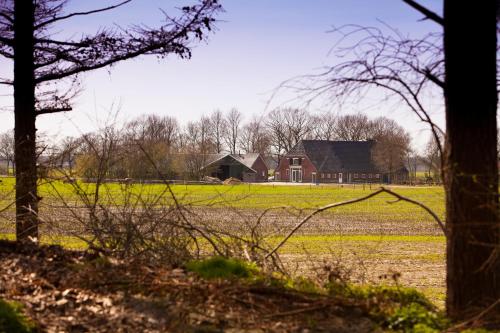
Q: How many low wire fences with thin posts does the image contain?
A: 1